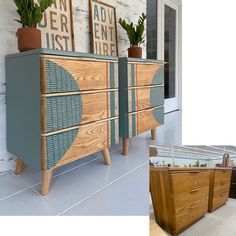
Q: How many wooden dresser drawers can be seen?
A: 12